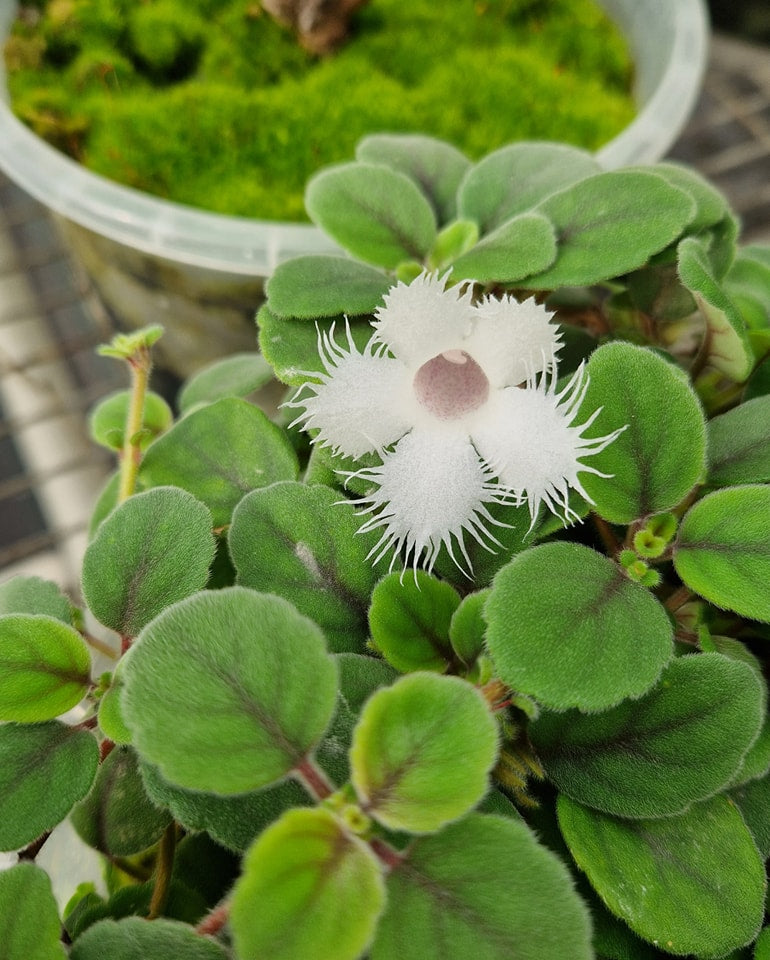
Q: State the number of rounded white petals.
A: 5